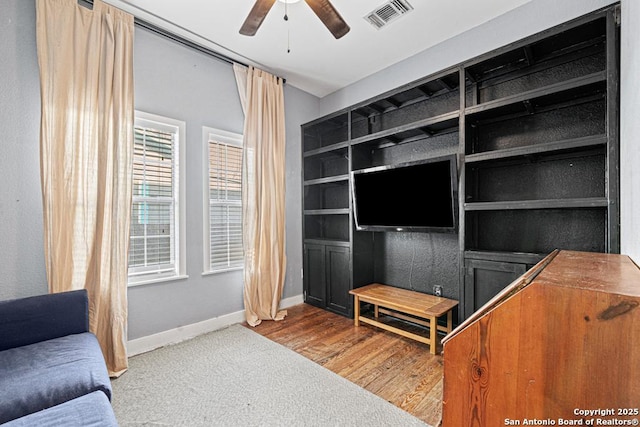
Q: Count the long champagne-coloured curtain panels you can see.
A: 2